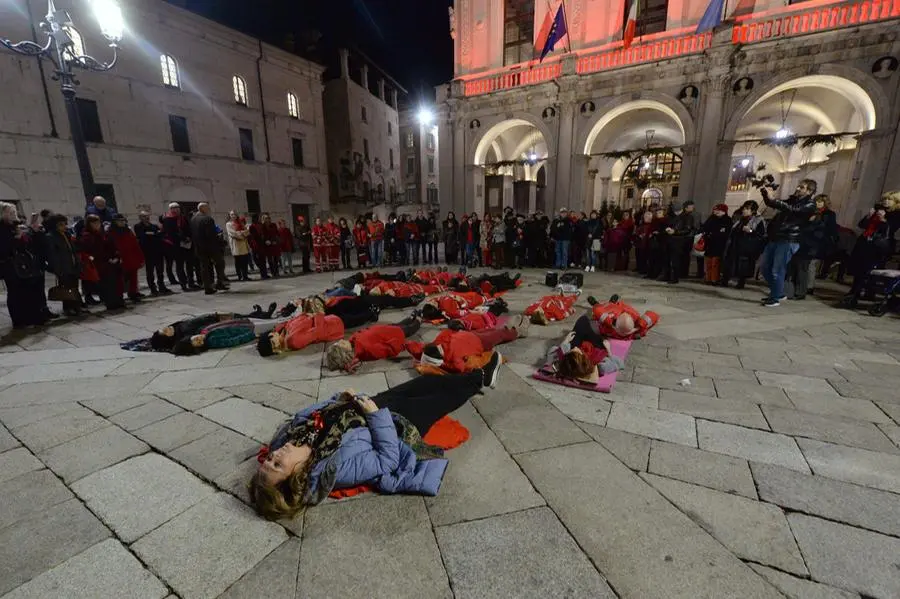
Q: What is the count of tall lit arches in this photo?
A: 3